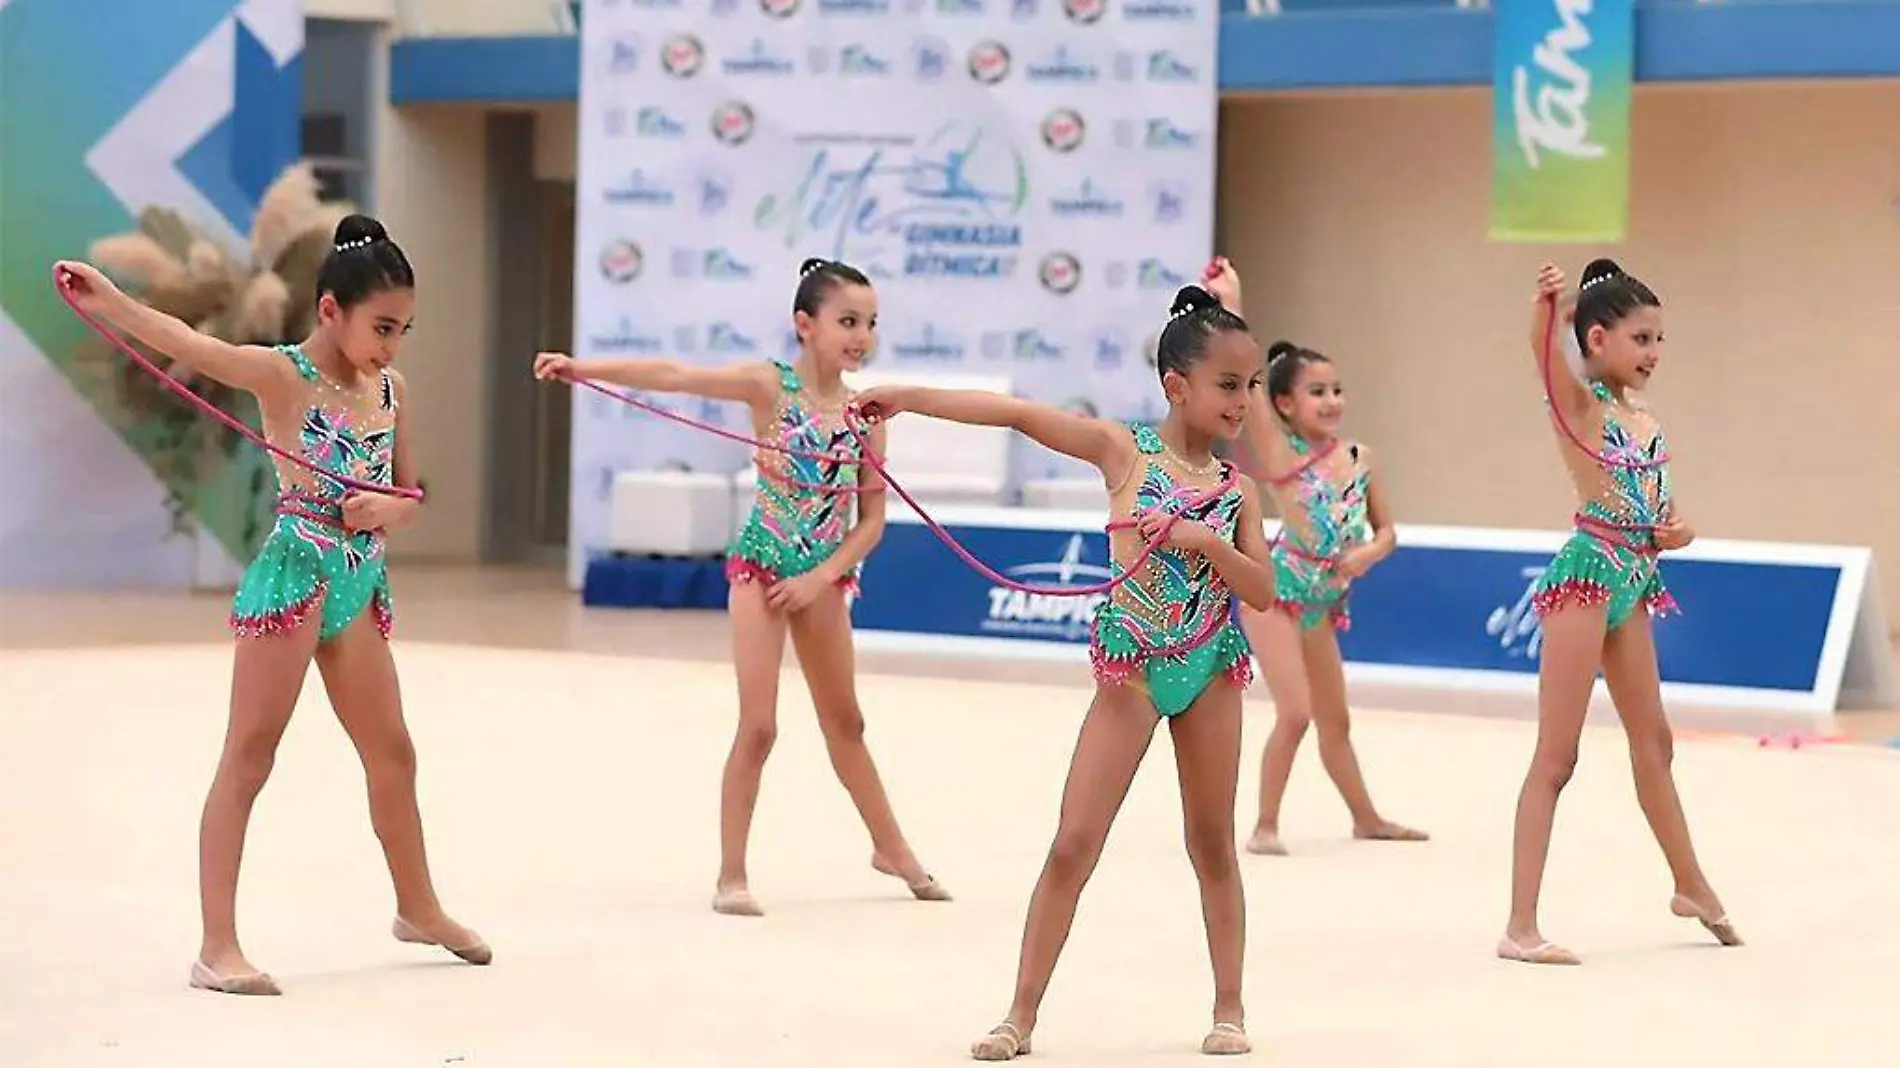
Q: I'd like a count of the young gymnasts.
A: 5